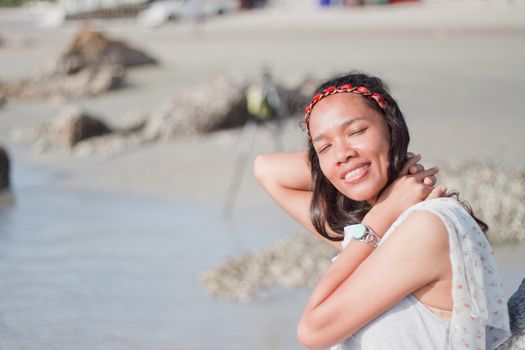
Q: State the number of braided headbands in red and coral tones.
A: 1